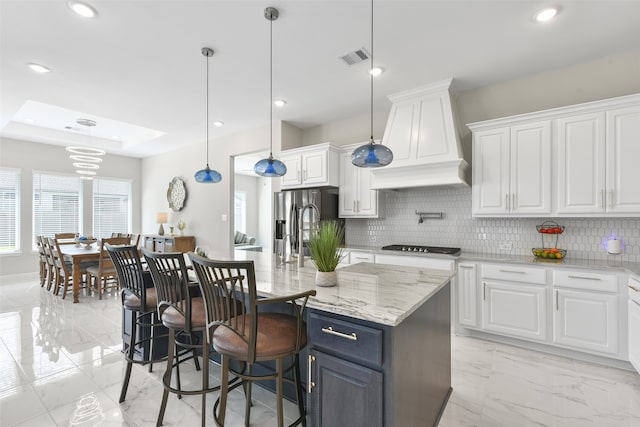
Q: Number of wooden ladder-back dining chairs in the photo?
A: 8